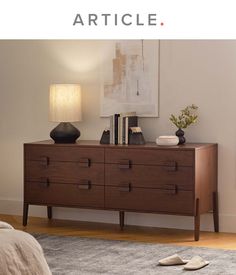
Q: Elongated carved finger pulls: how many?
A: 8